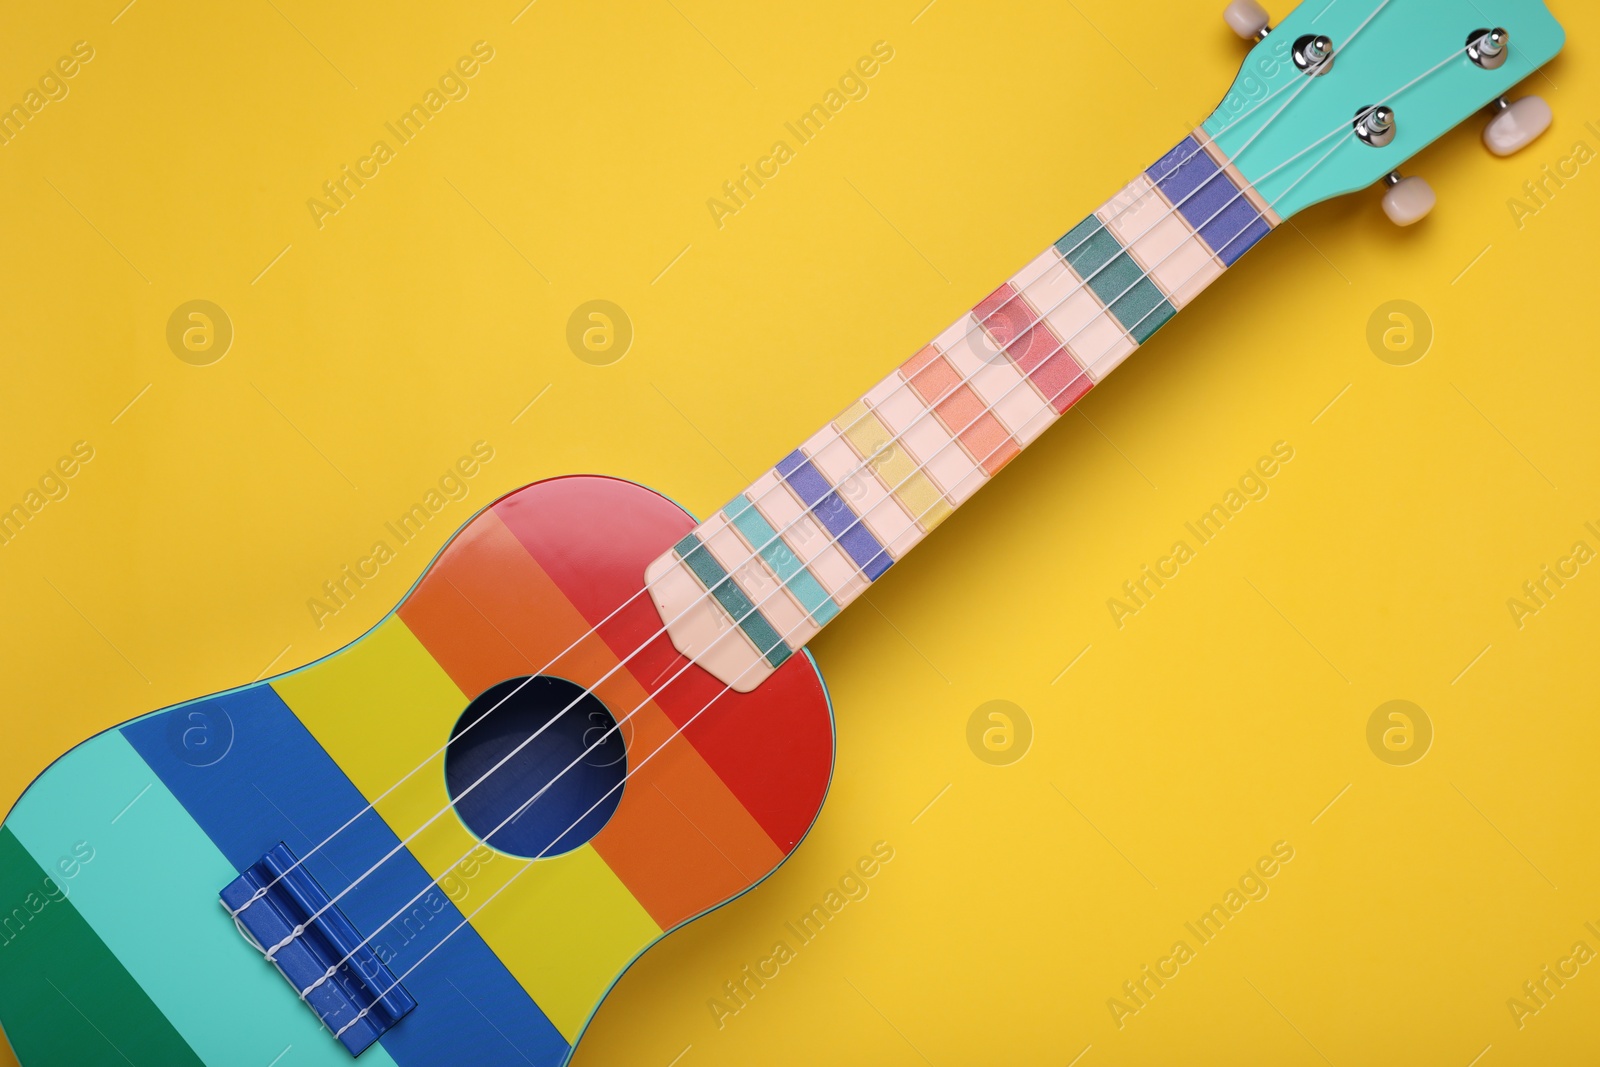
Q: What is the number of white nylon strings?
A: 4